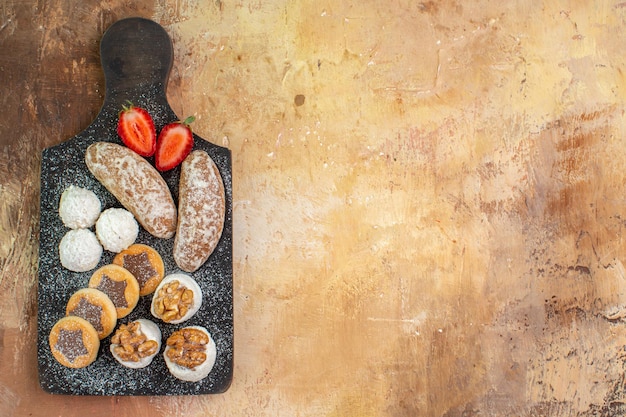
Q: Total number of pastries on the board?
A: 12